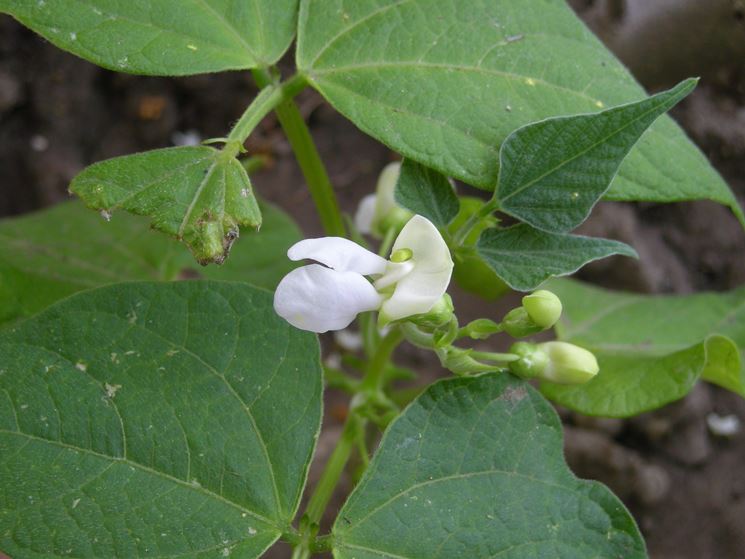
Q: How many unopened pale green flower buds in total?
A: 2